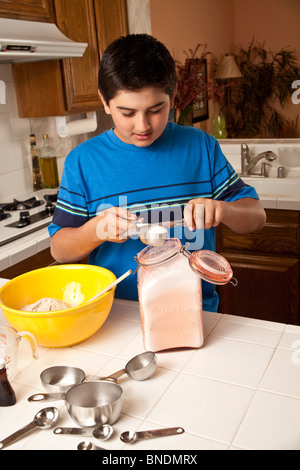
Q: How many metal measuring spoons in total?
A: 4